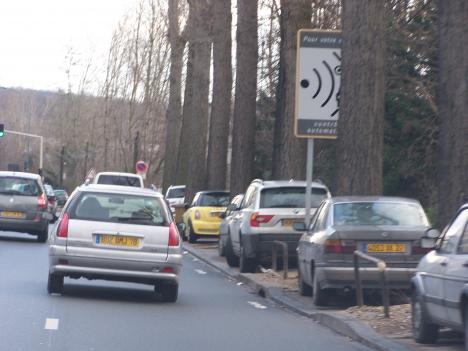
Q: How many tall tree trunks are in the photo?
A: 7